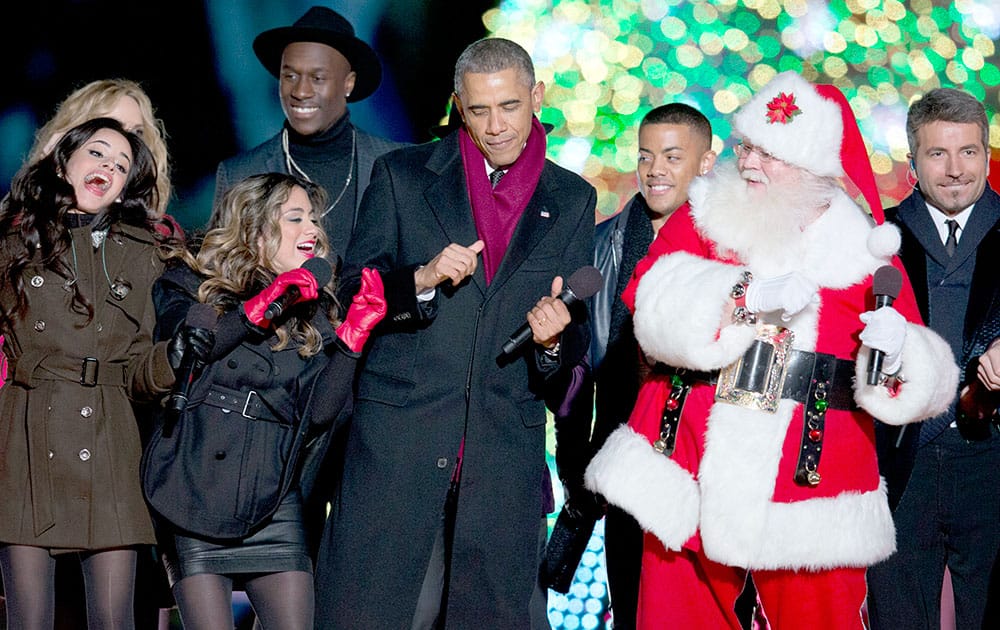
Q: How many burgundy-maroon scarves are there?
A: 1